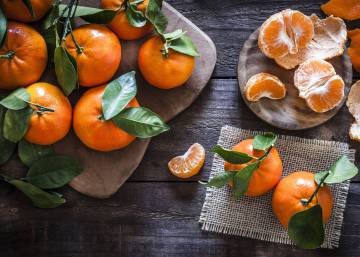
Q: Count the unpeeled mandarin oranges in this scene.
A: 9